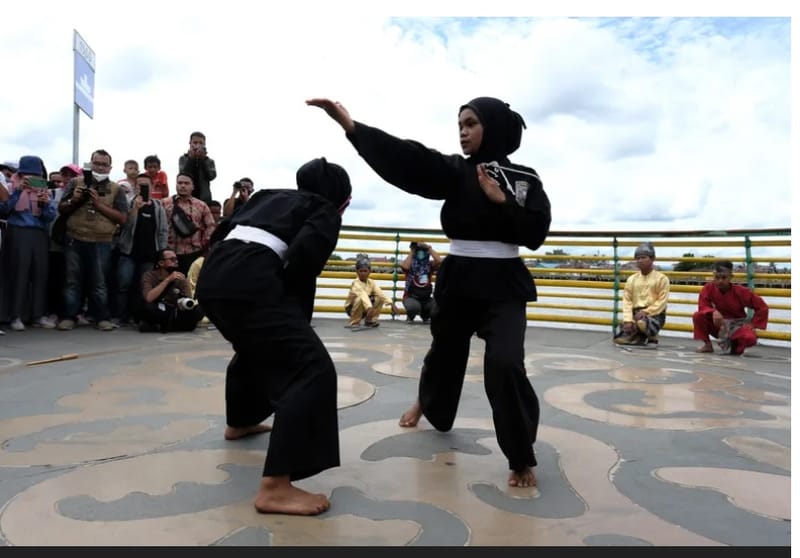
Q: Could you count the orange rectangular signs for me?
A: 0